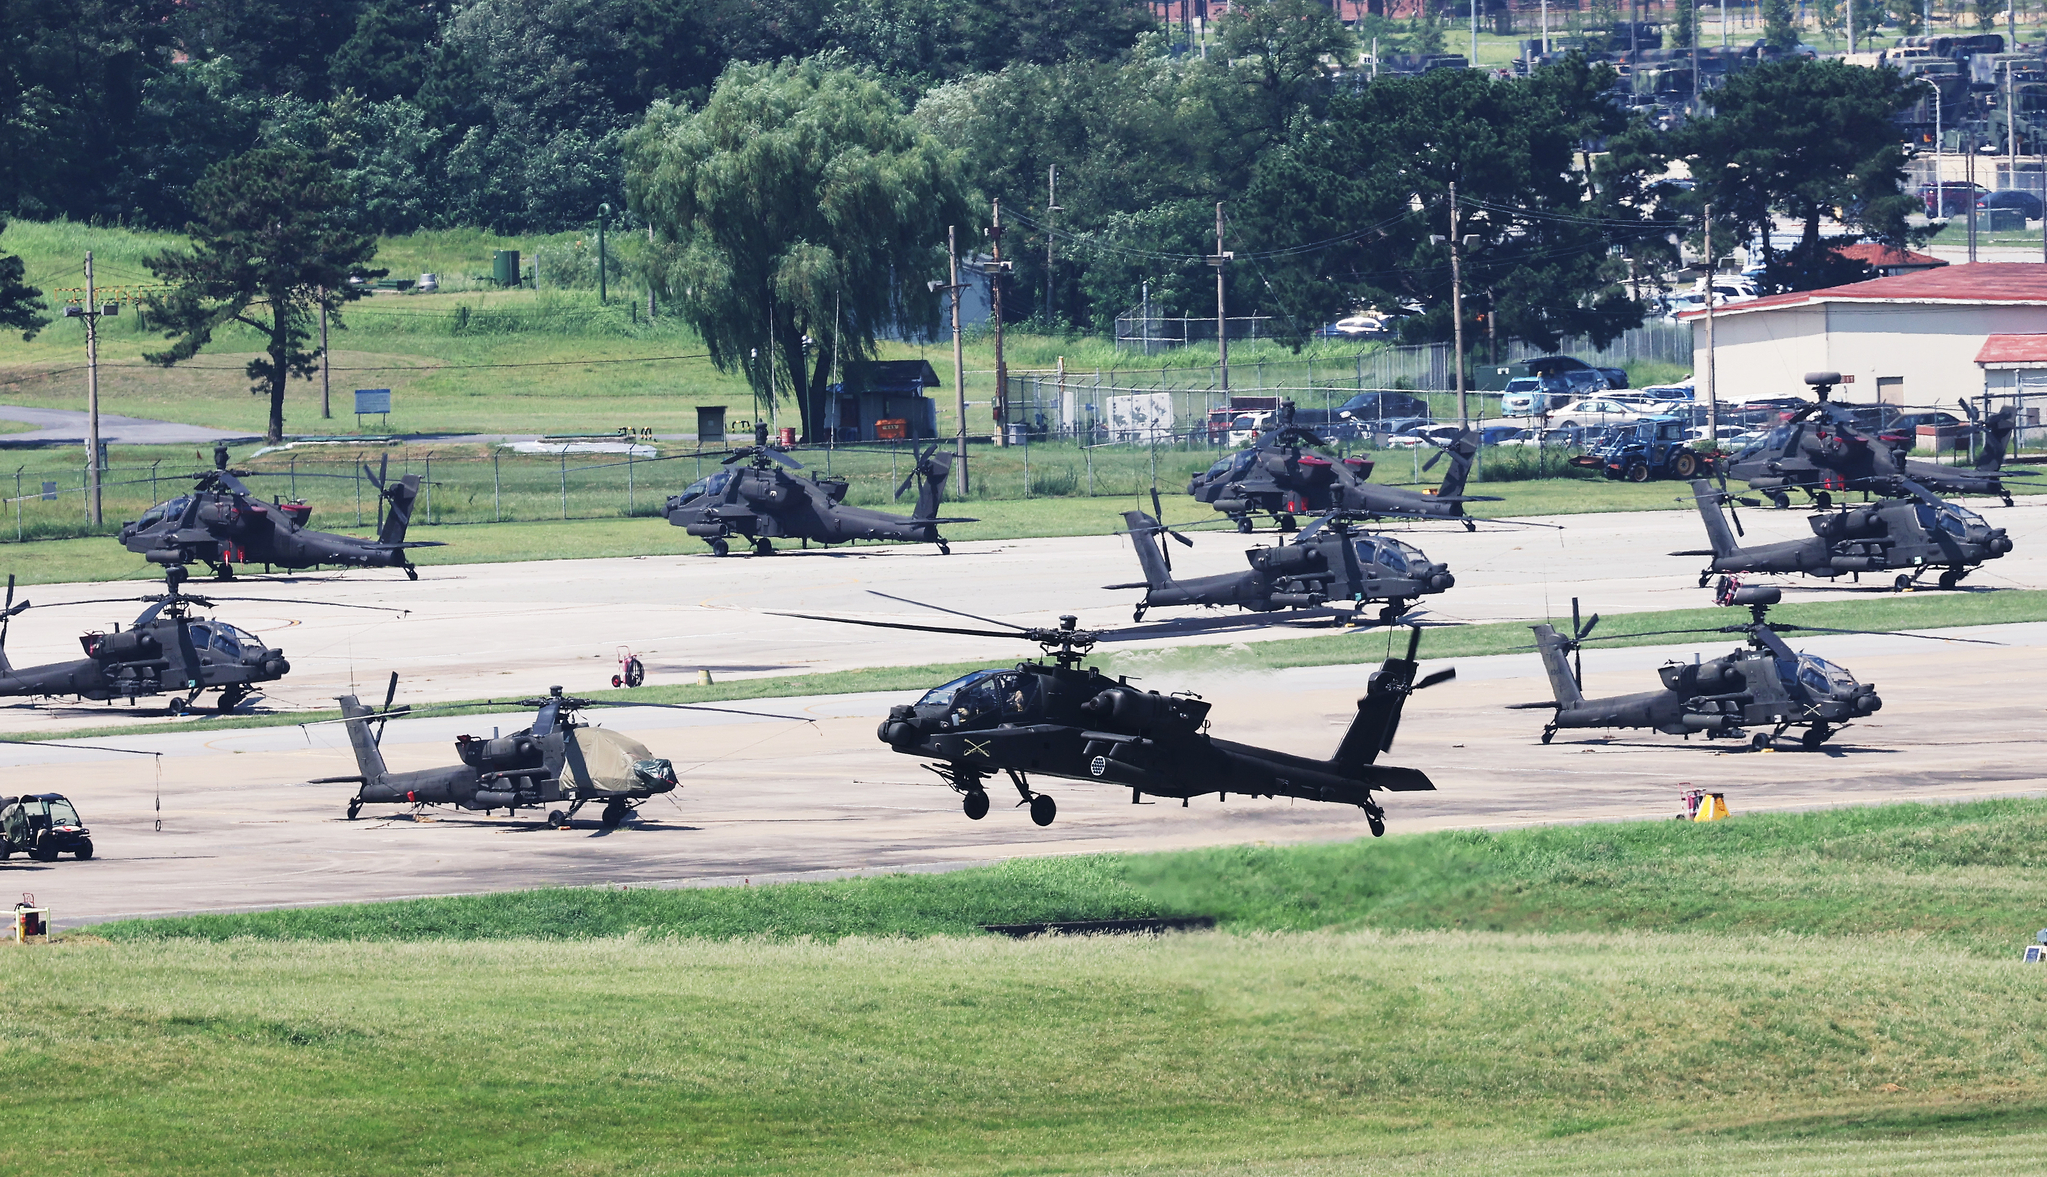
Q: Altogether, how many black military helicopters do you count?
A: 10